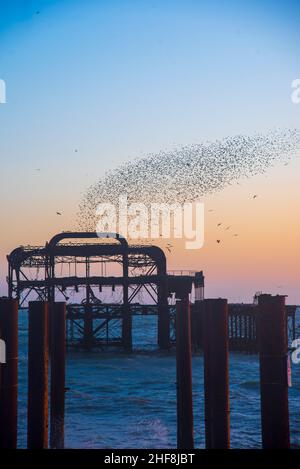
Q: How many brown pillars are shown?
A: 6